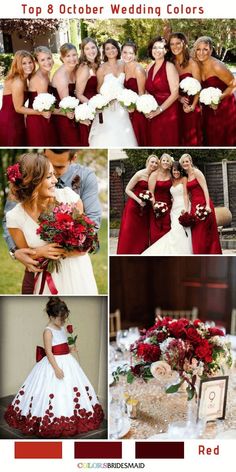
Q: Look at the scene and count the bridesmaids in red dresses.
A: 11